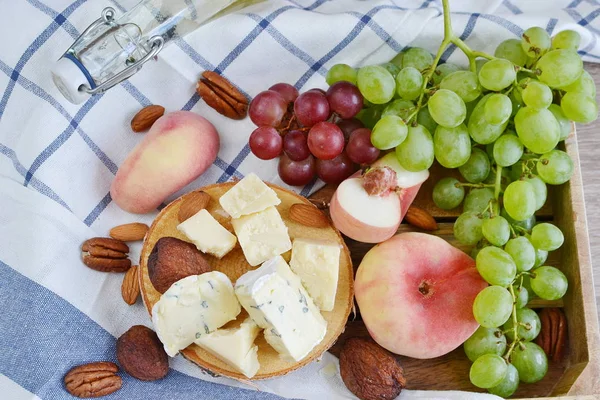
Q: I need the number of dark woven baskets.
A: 0